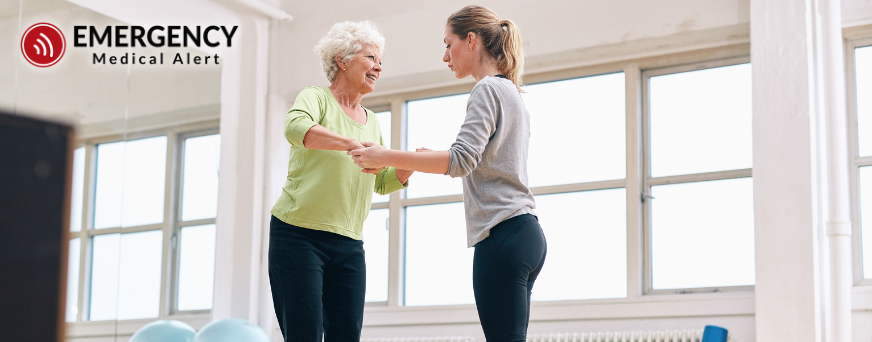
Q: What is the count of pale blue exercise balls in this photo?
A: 2